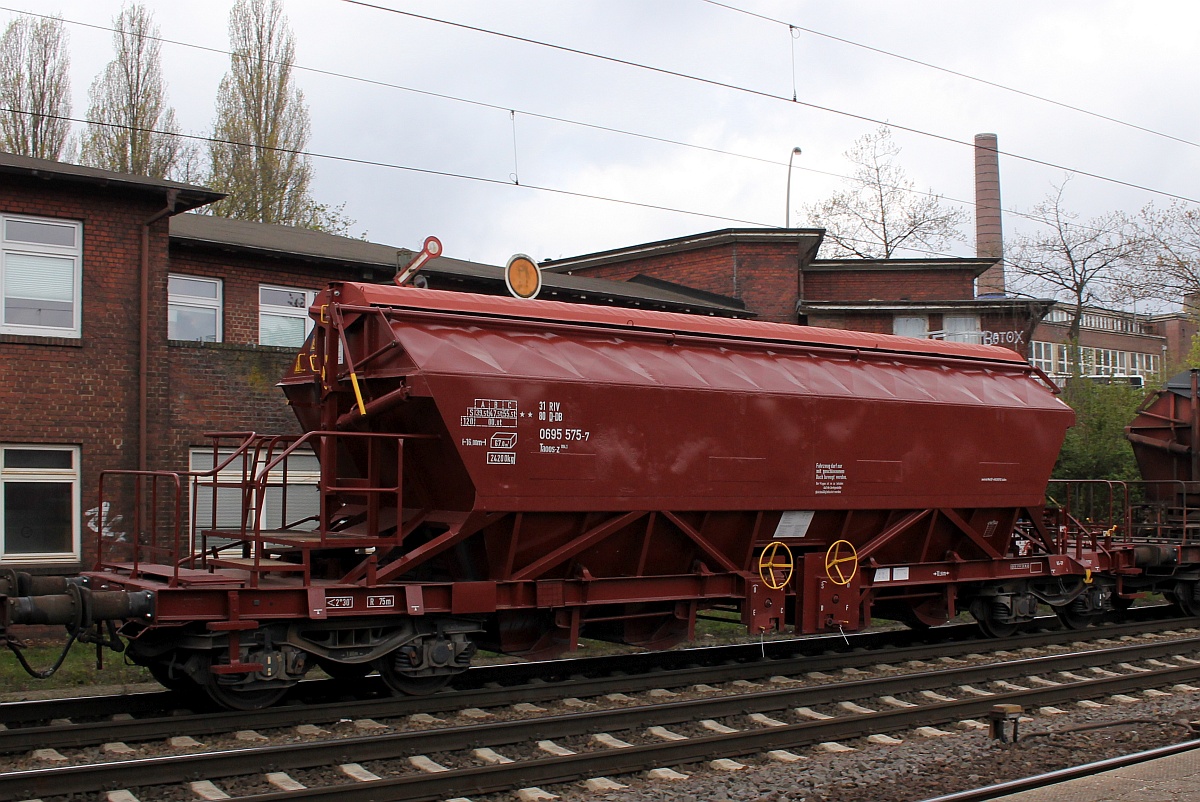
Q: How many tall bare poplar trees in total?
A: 3